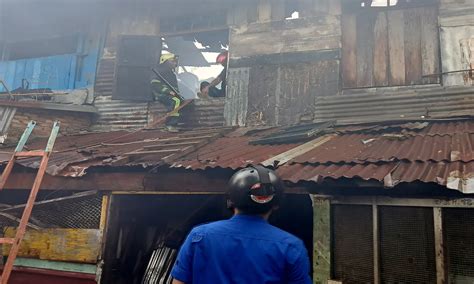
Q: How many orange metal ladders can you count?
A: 1